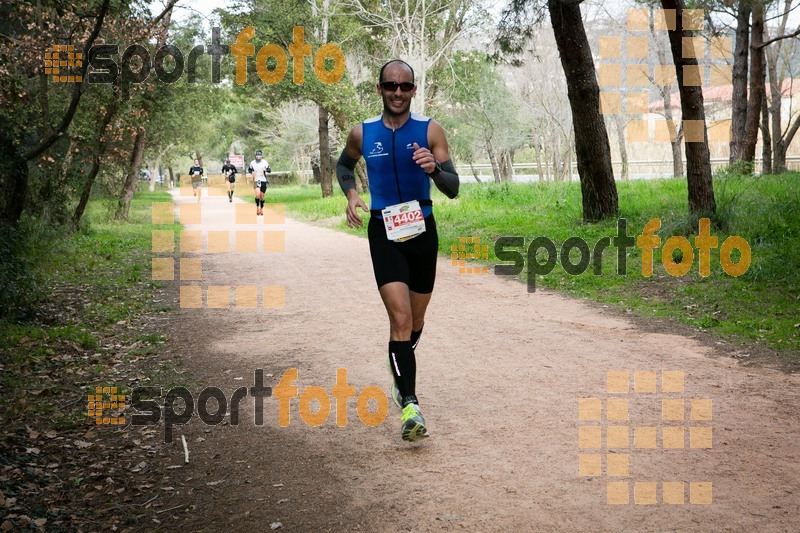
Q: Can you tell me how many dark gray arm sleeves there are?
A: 2